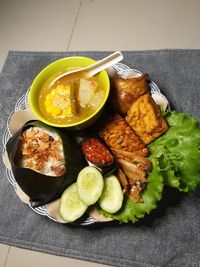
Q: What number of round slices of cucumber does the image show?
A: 3